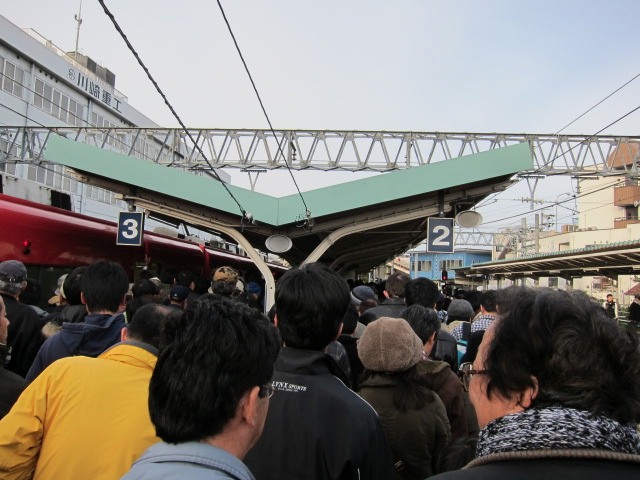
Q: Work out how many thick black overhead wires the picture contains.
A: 2